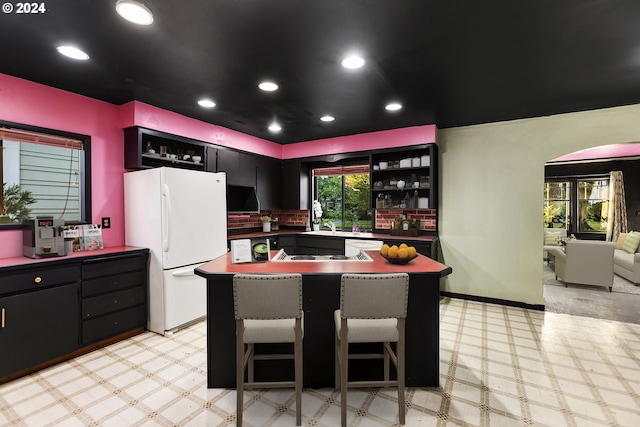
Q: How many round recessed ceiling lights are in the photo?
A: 8